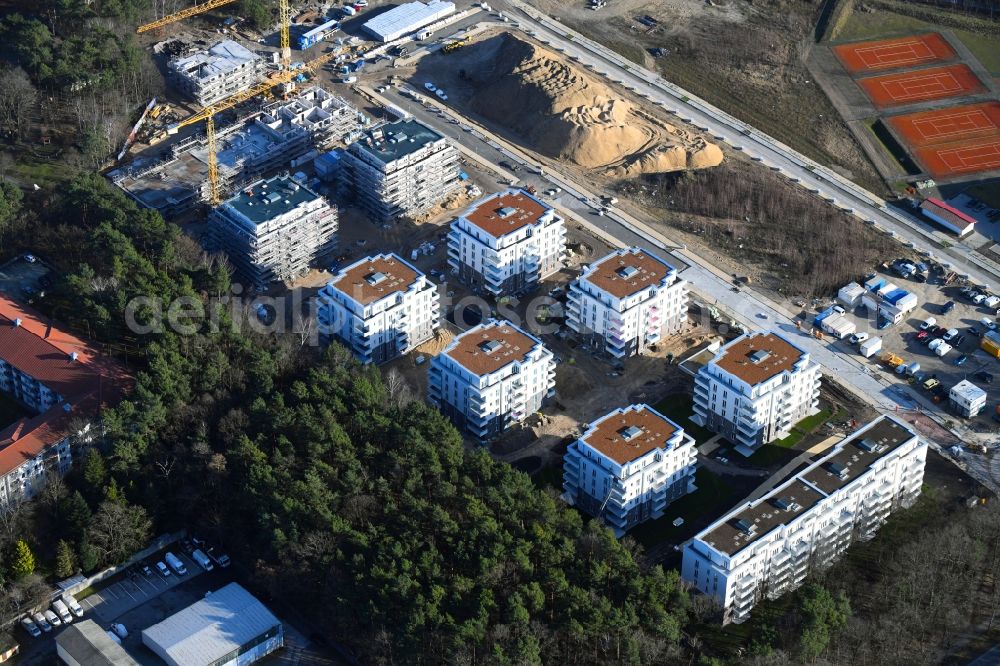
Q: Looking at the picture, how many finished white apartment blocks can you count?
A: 7